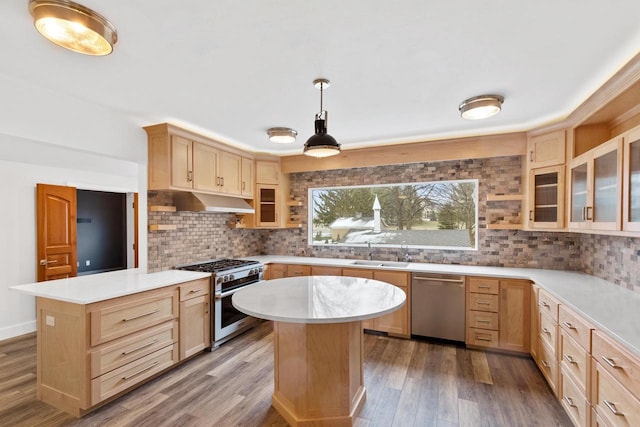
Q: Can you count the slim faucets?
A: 2